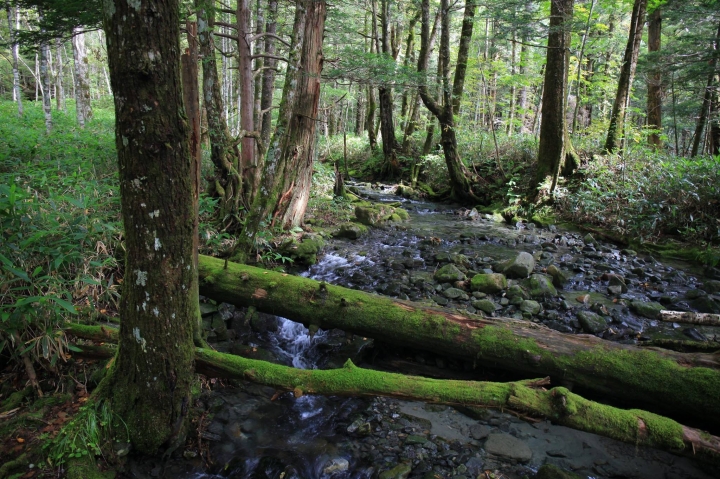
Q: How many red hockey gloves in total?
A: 0